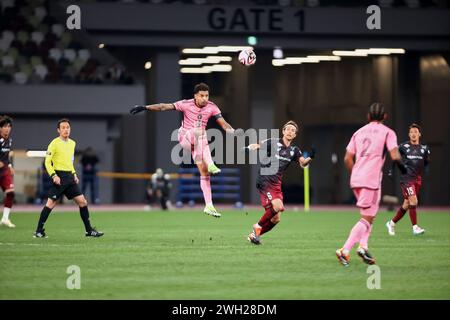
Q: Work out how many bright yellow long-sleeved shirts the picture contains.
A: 1